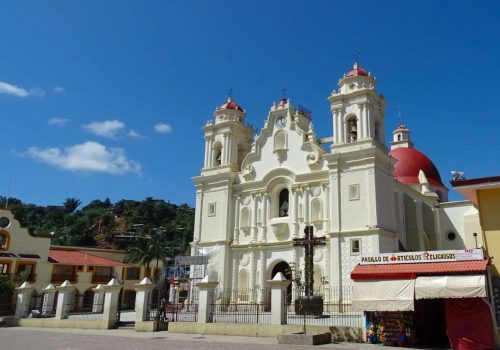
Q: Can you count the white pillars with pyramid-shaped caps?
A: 8